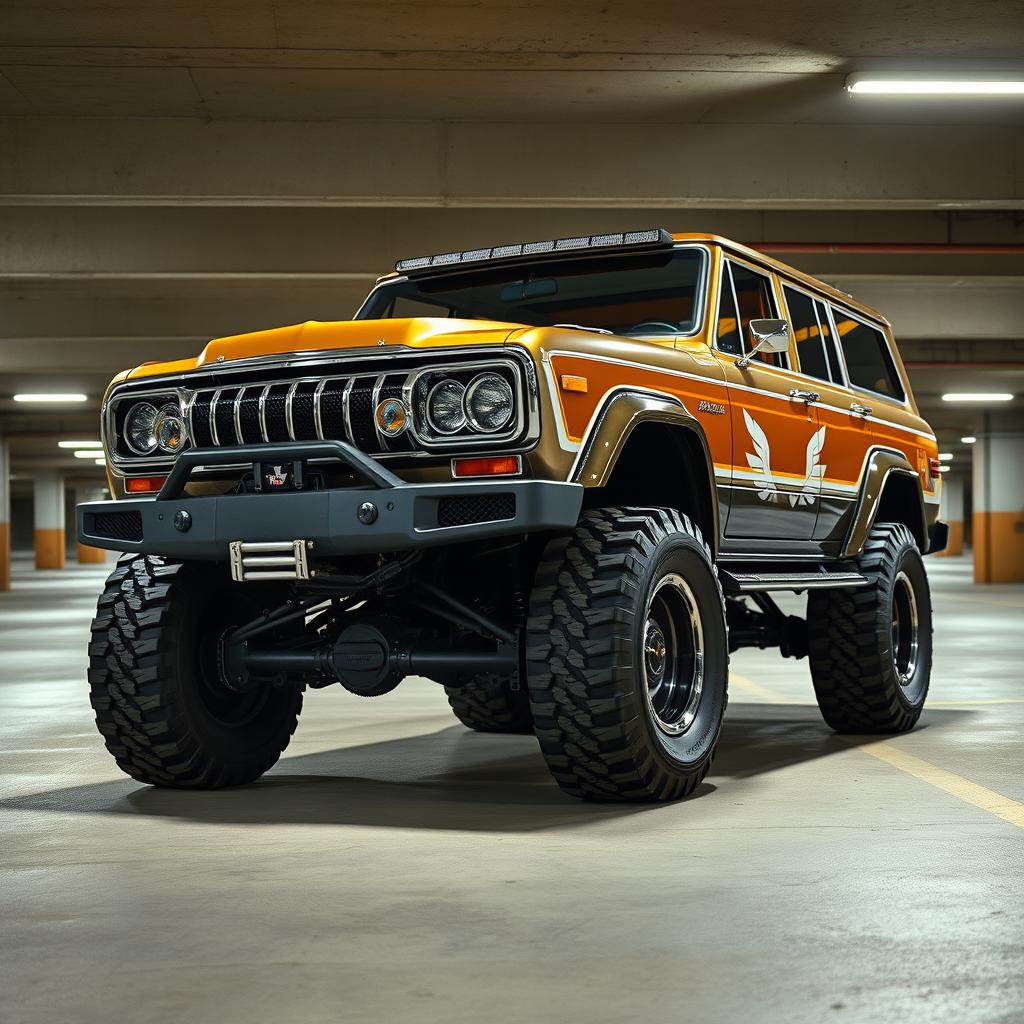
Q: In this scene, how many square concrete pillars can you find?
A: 5